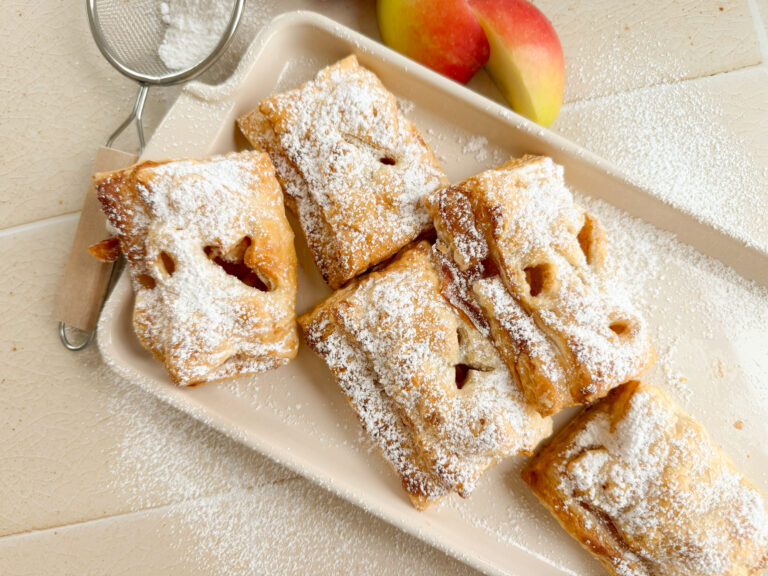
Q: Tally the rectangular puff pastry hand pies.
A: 5